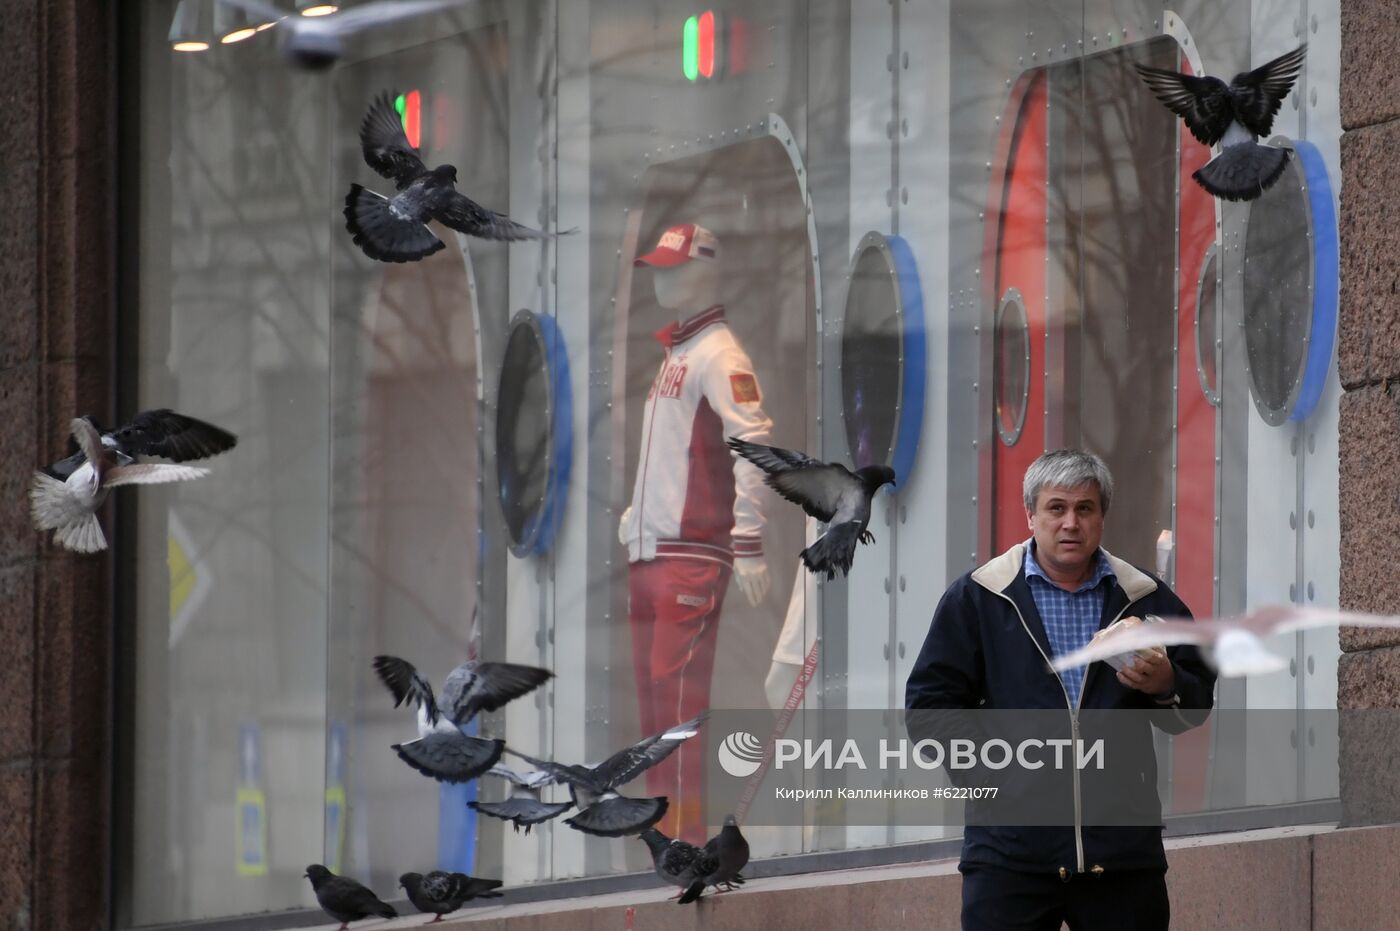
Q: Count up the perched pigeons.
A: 4